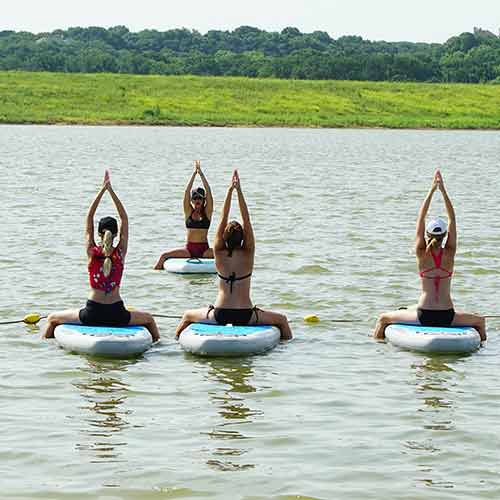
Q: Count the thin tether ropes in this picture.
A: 1